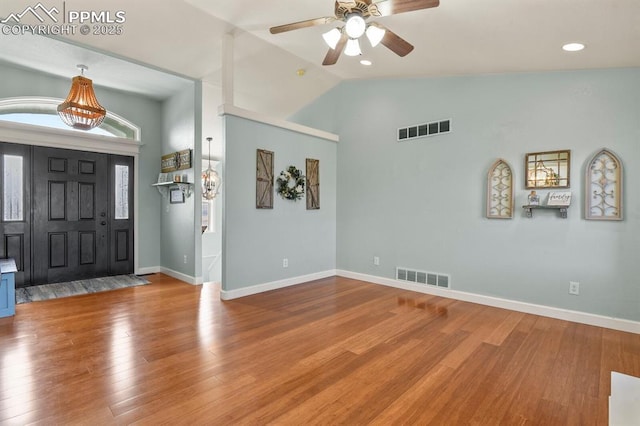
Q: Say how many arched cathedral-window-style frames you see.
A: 2